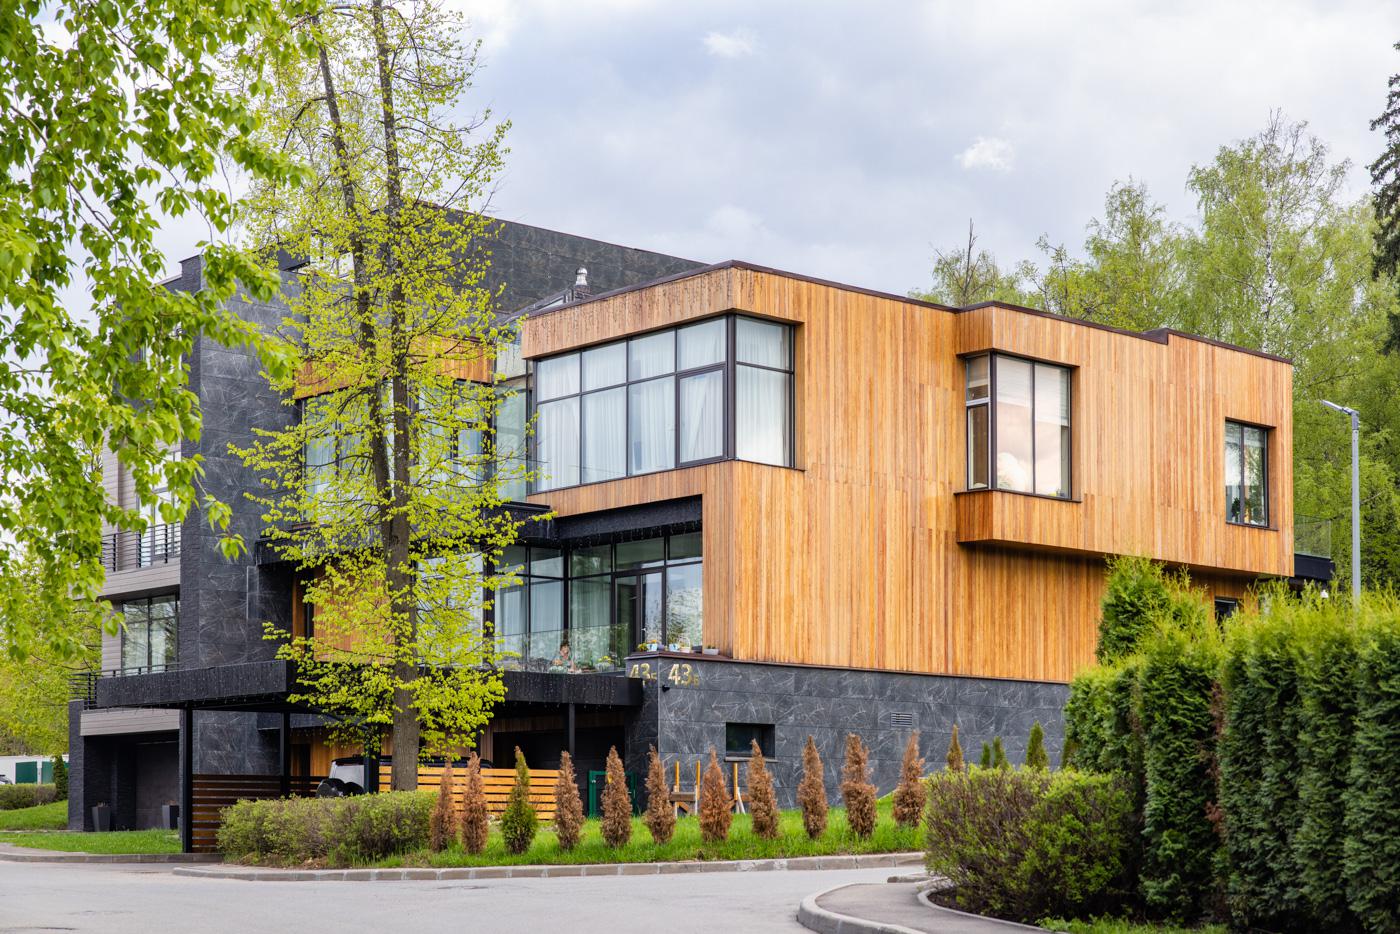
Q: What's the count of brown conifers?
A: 11